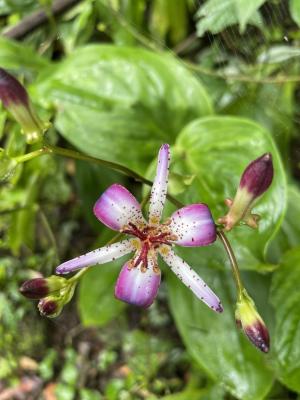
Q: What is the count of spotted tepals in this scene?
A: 6